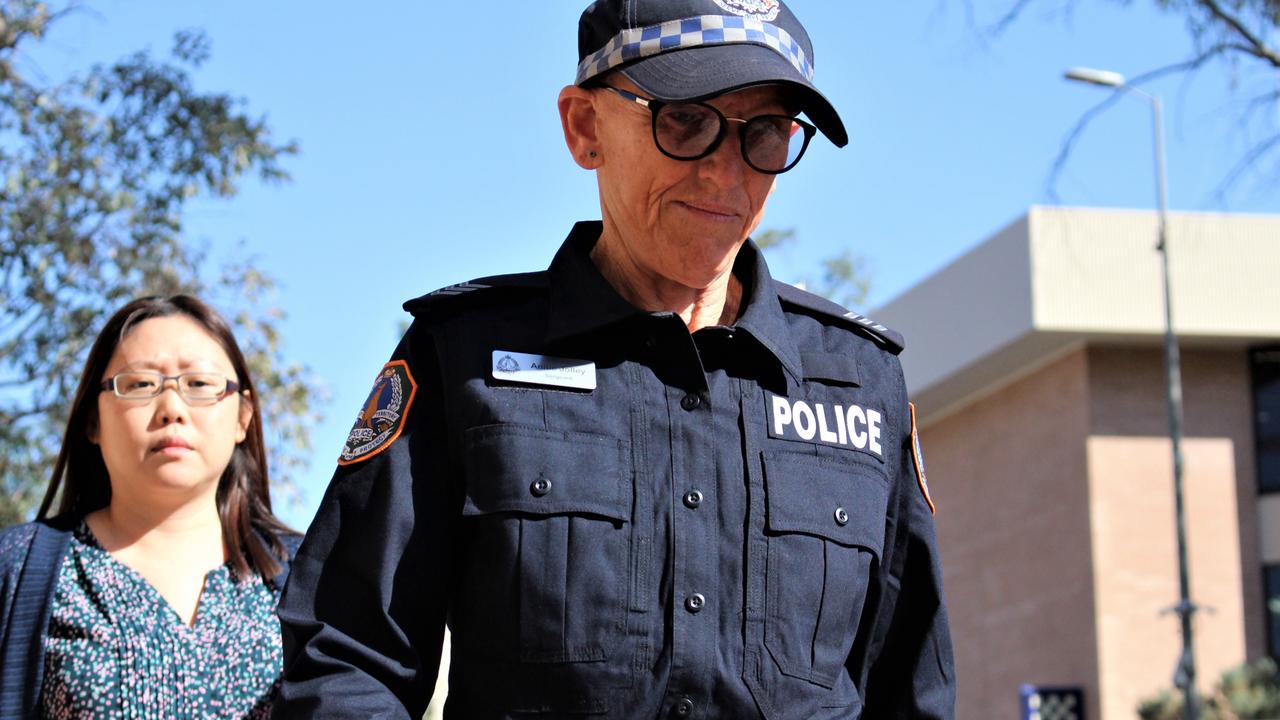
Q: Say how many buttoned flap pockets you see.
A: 2